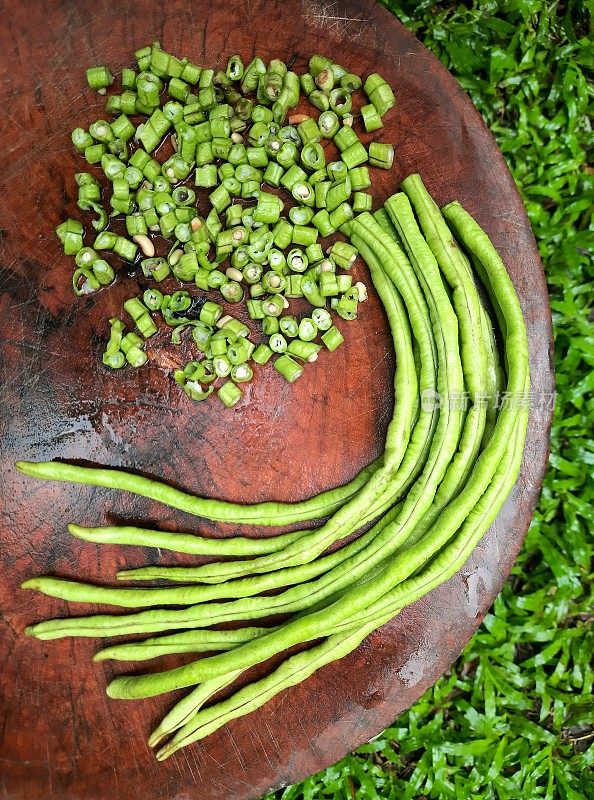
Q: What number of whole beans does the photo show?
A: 9